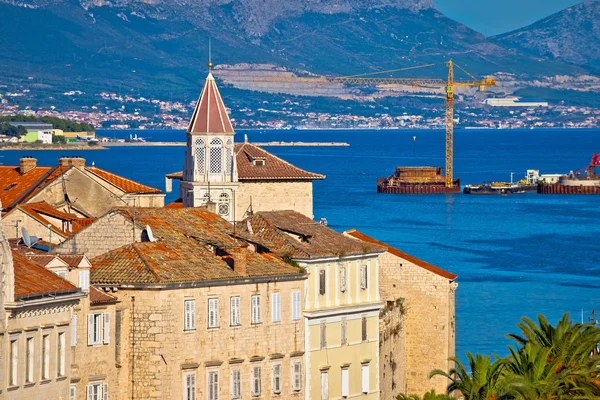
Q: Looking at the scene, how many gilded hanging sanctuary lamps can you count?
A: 0